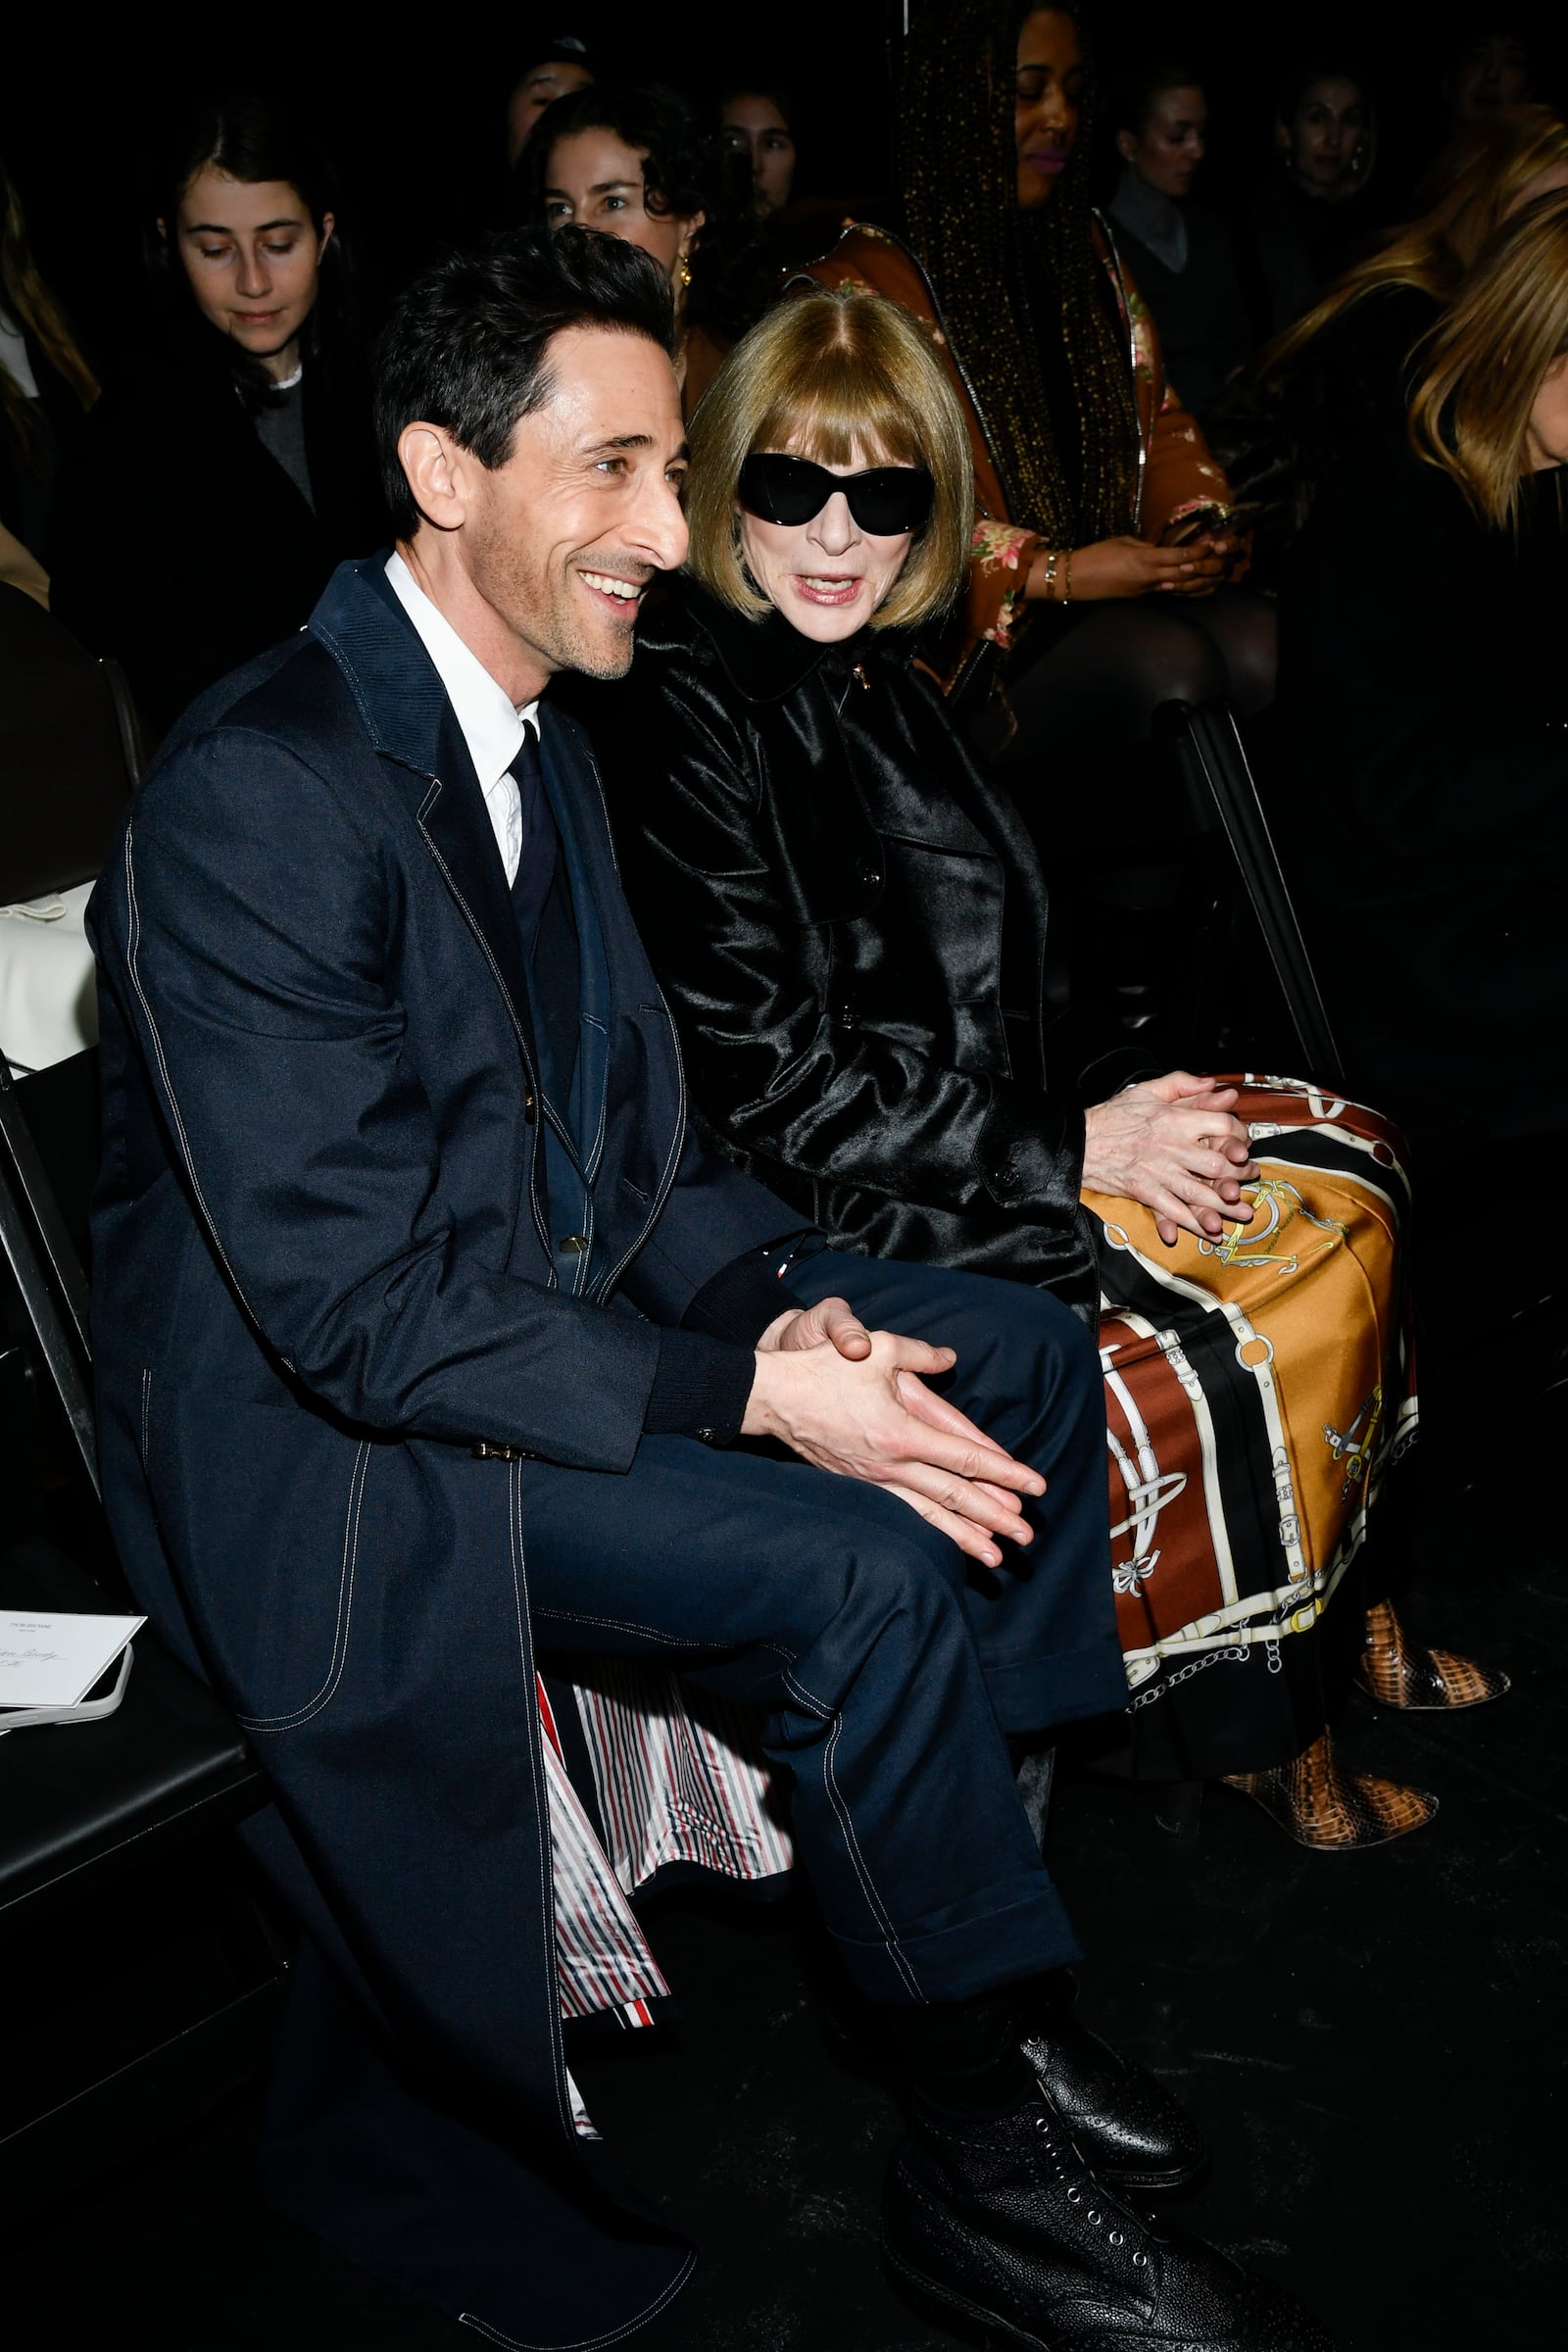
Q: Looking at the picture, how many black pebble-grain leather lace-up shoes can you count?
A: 2